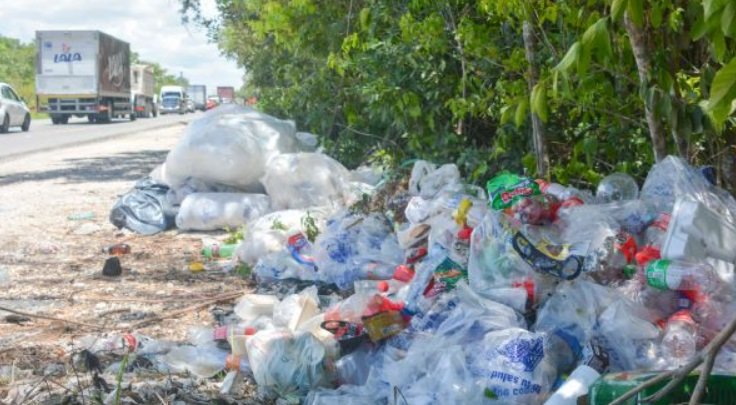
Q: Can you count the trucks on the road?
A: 5